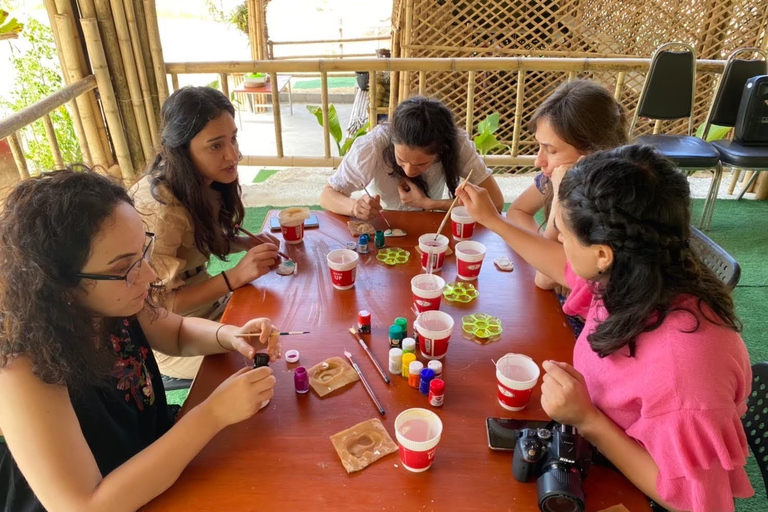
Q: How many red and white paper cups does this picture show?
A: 9